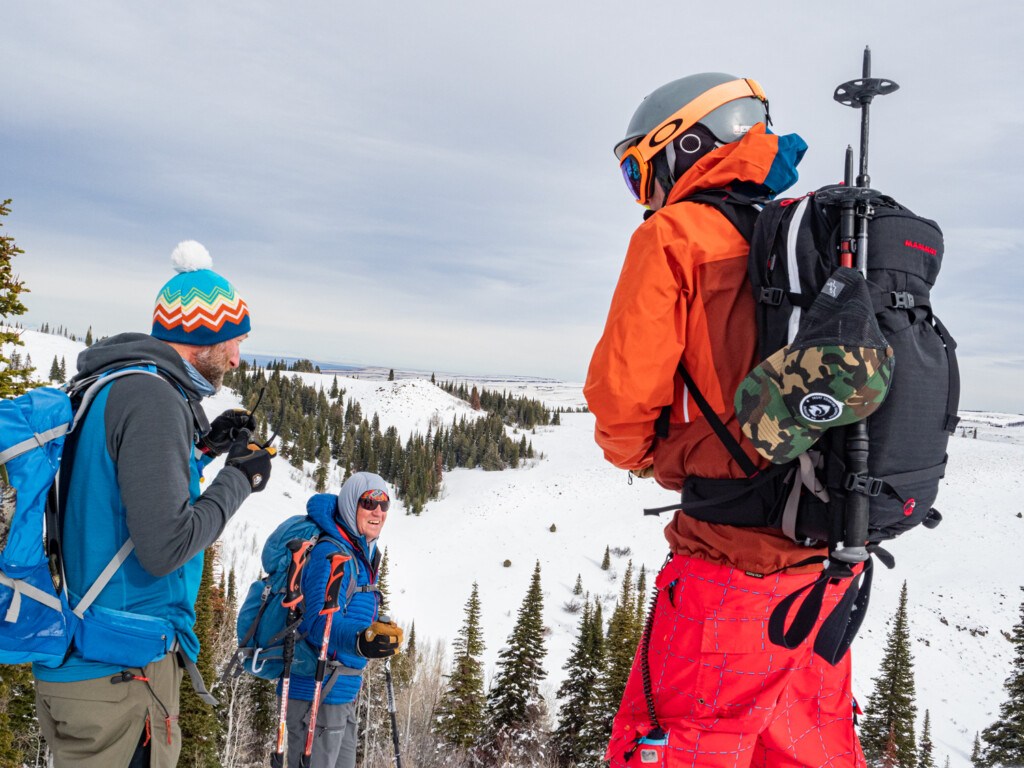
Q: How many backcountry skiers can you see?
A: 3